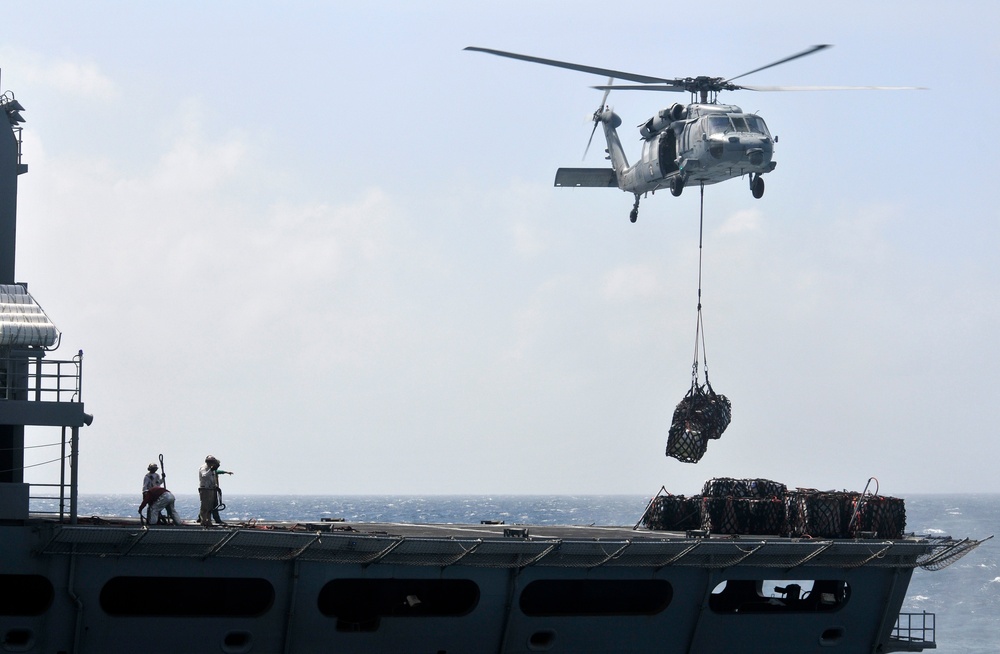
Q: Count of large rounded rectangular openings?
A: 5